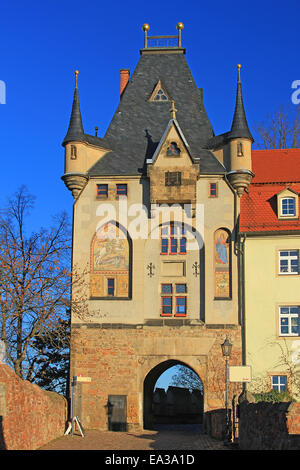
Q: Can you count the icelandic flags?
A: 0